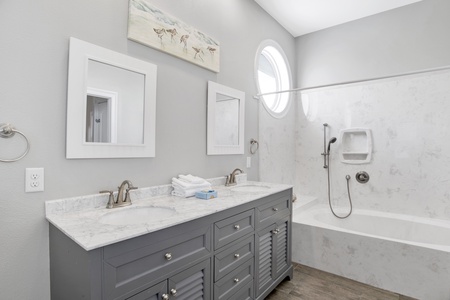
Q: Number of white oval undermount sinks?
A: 2